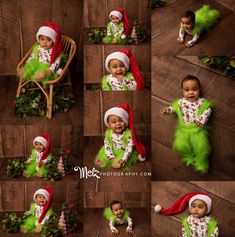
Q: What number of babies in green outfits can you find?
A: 10